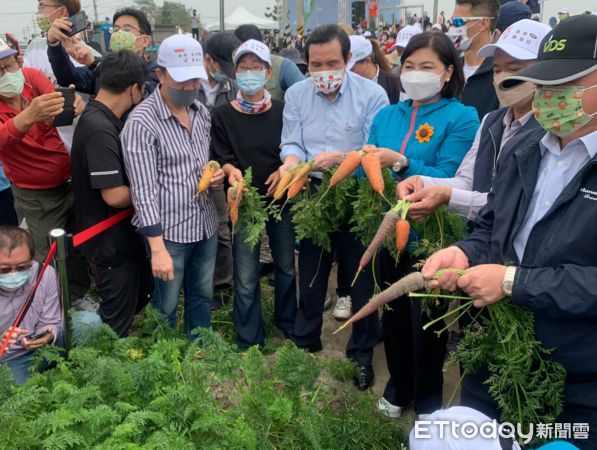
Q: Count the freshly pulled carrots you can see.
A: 11